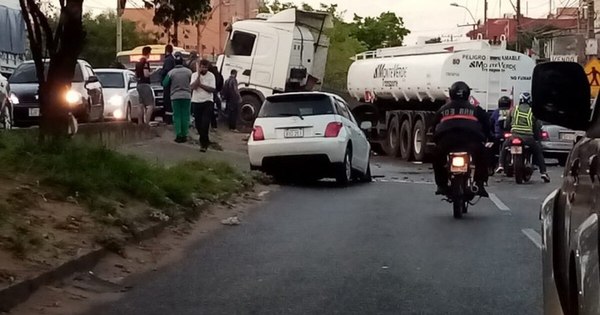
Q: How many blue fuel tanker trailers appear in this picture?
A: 0